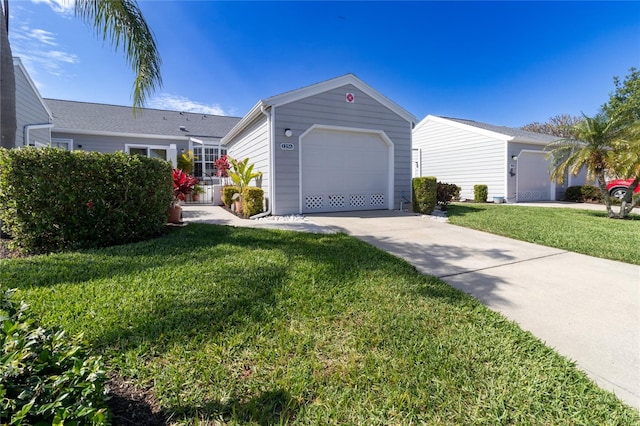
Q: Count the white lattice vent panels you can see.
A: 4